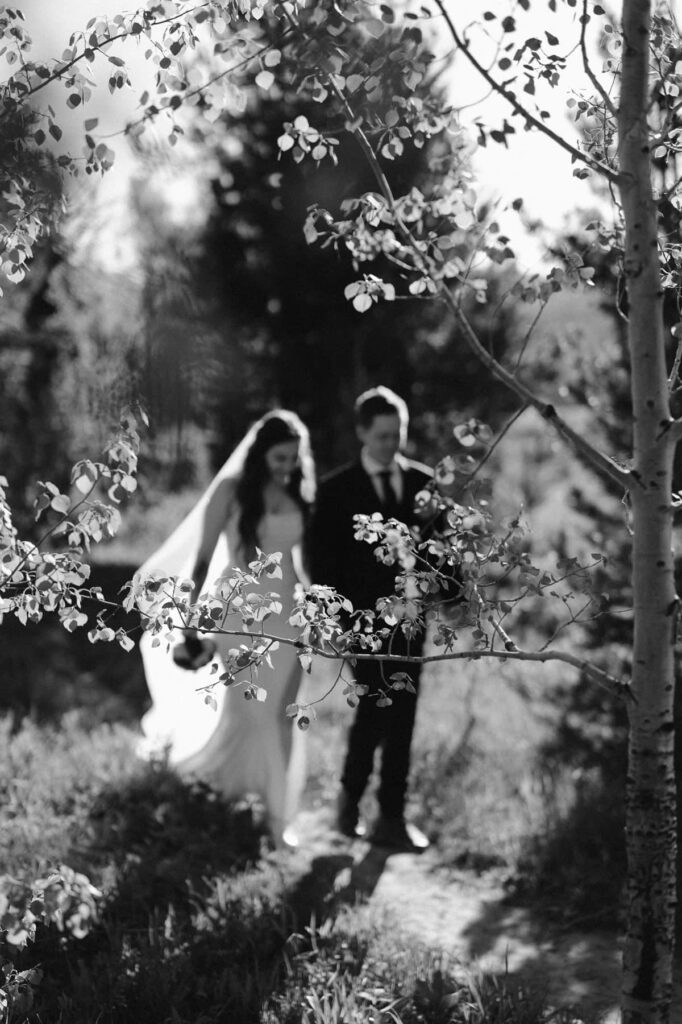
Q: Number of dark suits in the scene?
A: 1